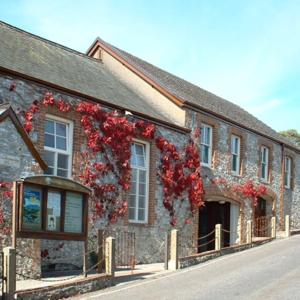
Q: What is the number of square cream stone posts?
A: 7